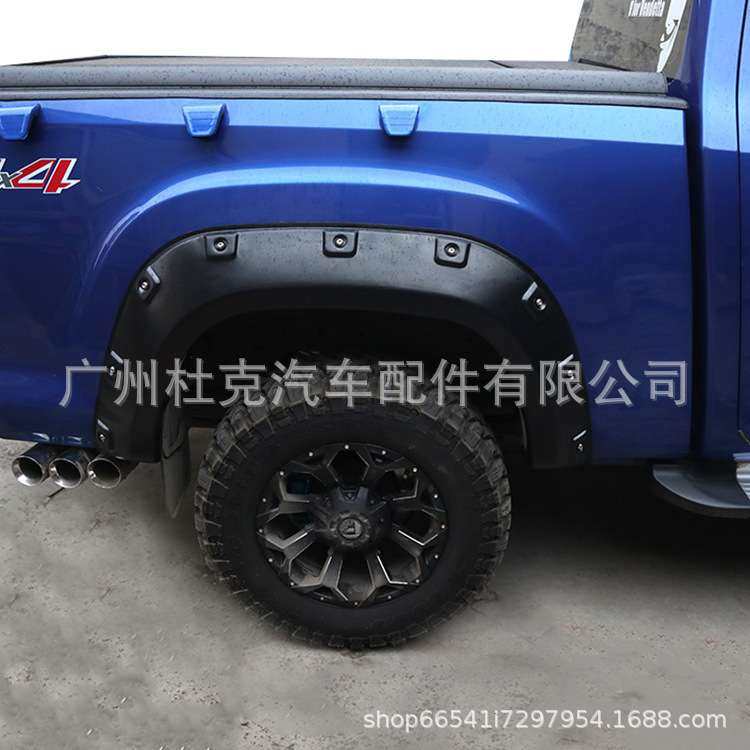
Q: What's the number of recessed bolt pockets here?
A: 9